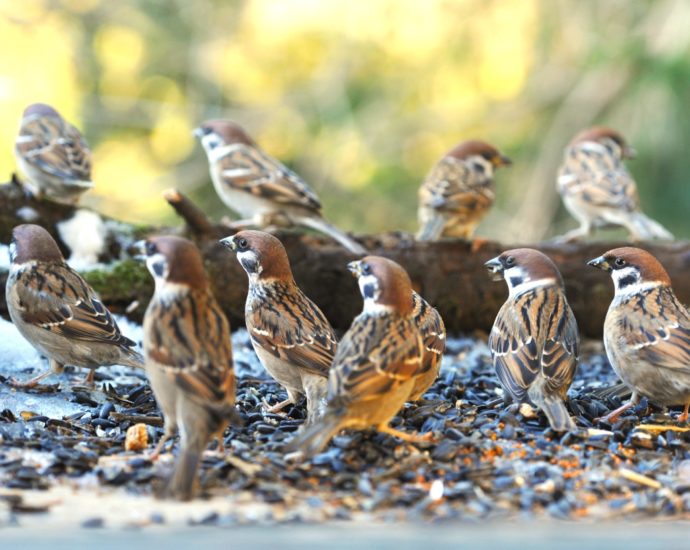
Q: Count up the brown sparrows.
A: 11